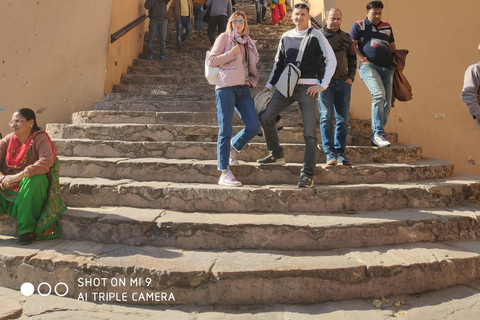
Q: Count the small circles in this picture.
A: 3